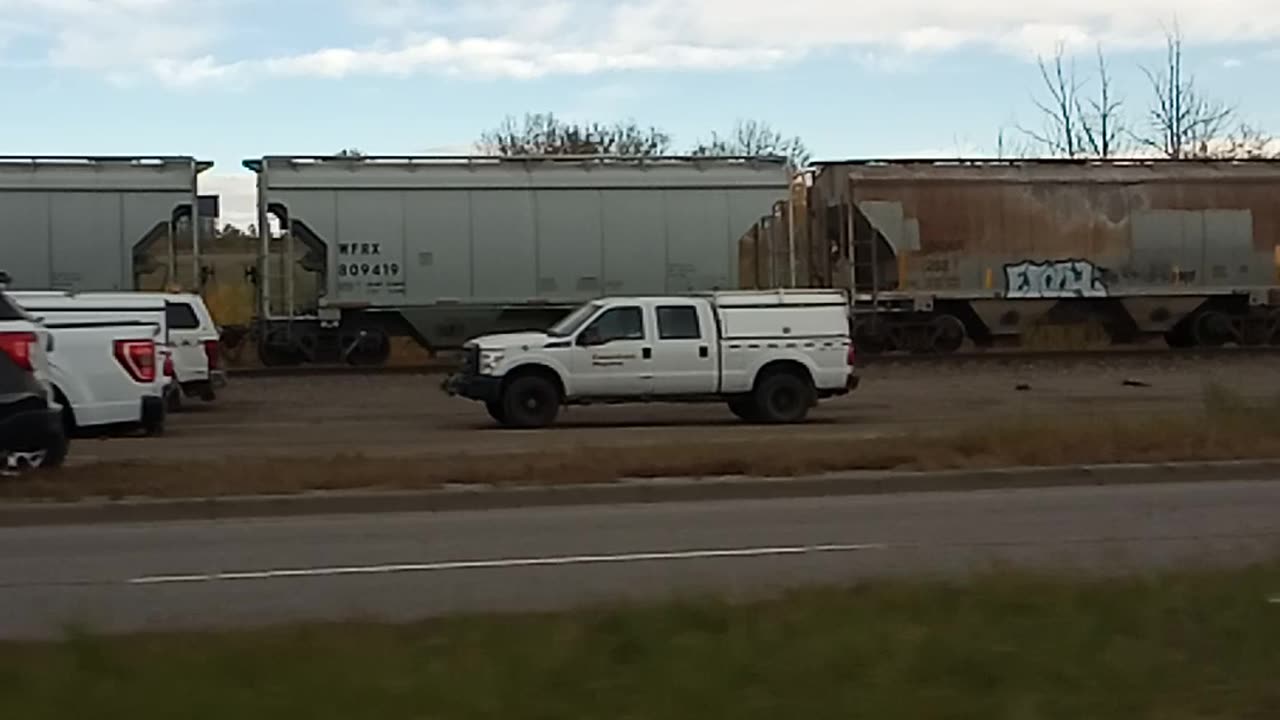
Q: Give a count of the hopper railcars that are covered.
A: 3